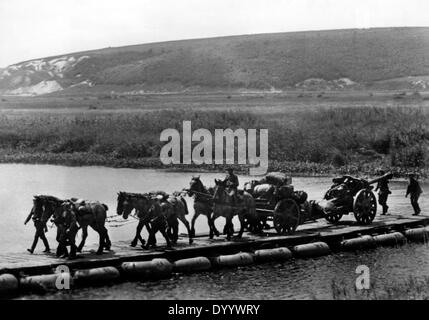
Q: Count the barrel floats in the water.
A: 11